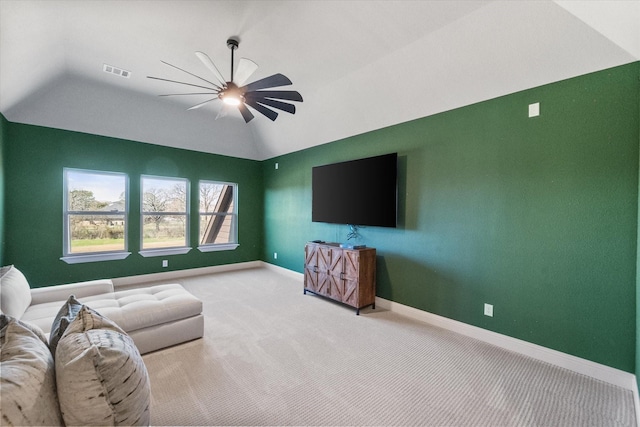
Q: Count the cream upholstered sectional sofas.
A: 1